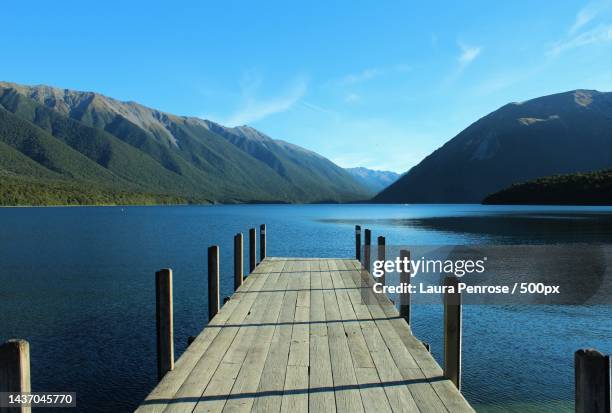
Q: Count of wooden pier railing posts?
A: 12